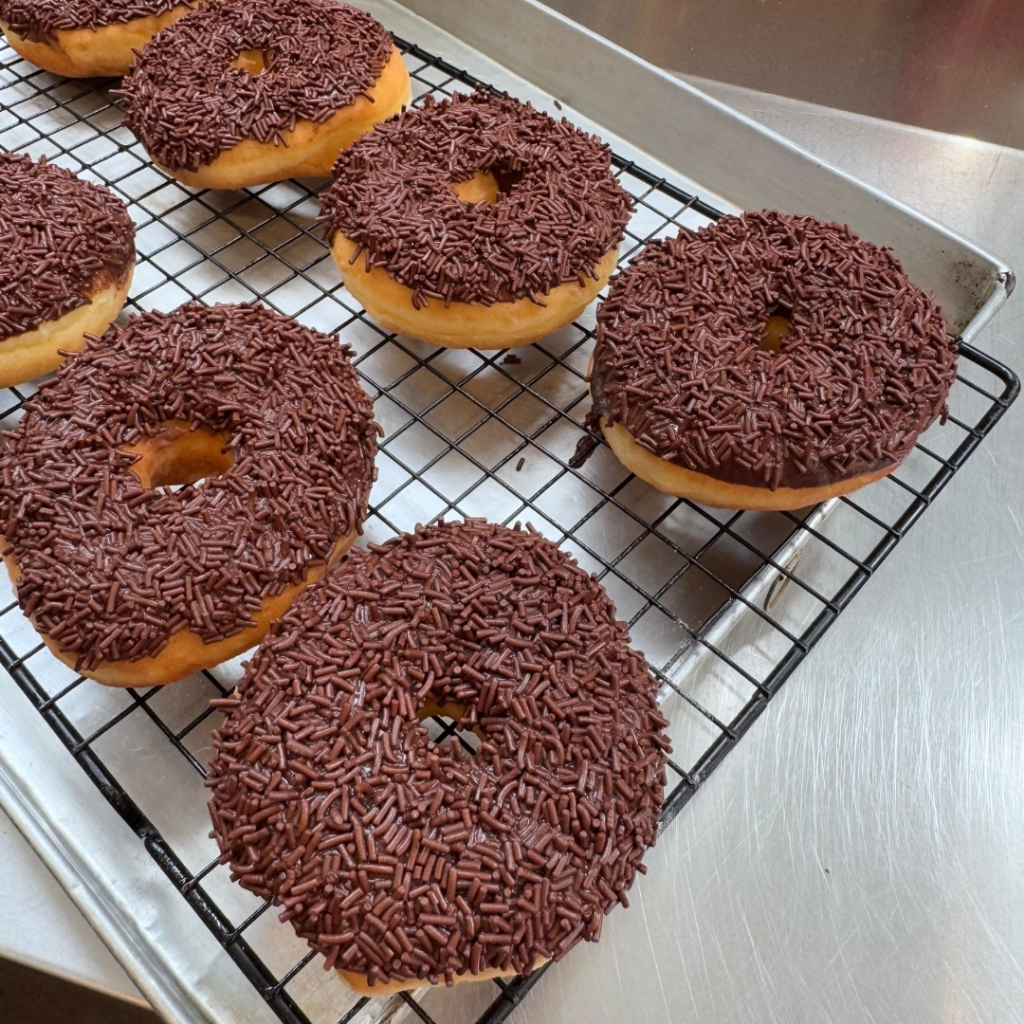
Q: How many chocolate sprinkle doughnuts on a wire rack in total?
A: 7